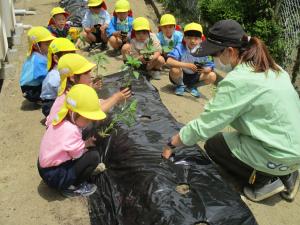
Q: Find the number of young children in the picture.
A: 10